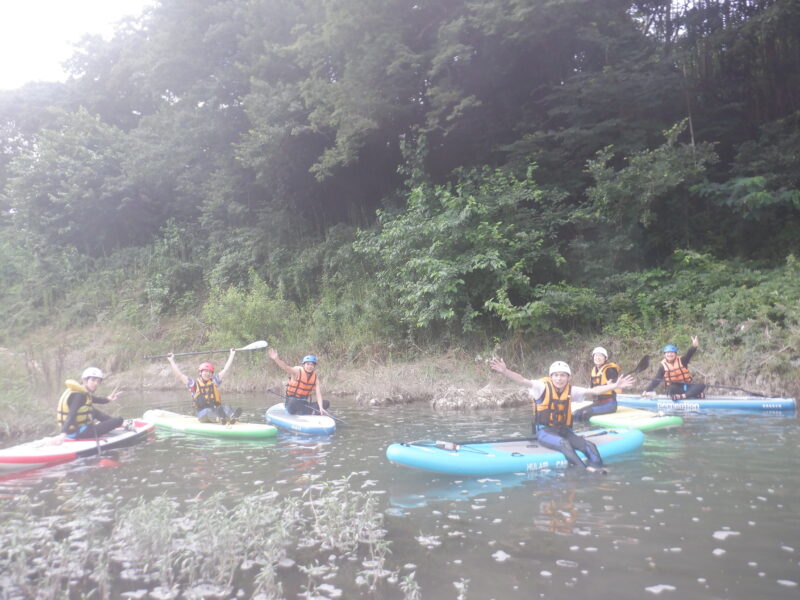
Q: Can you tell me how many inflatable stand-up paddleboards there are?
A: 6